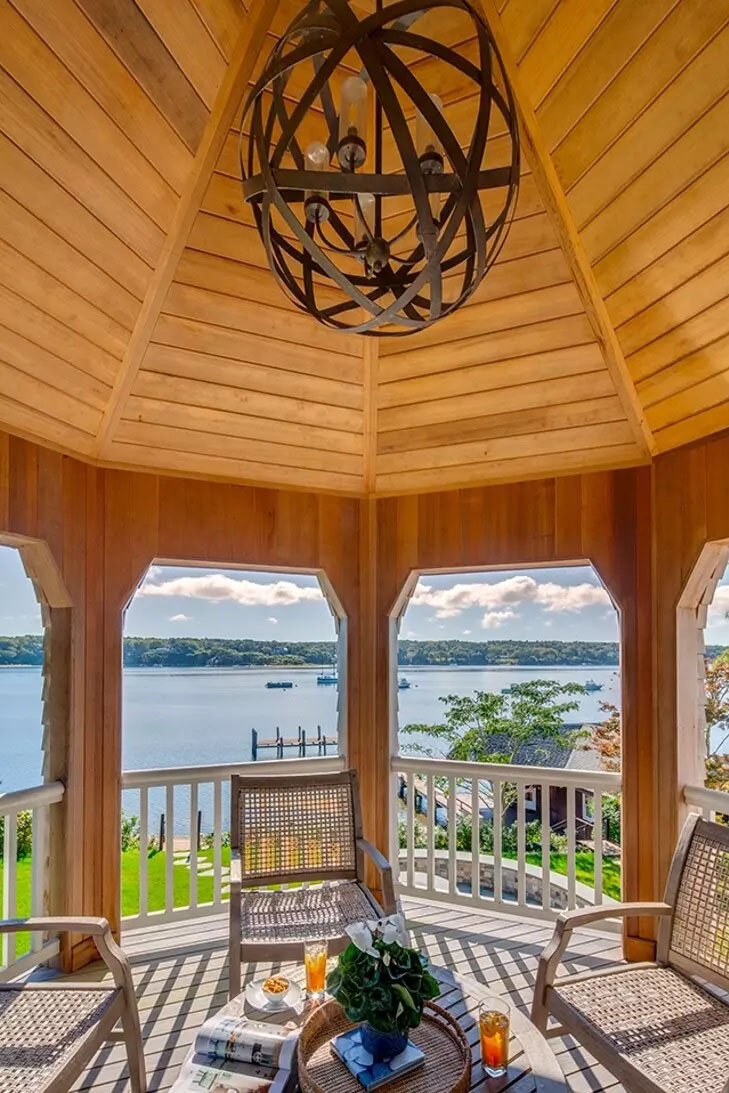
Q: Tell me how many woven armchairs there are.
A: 3